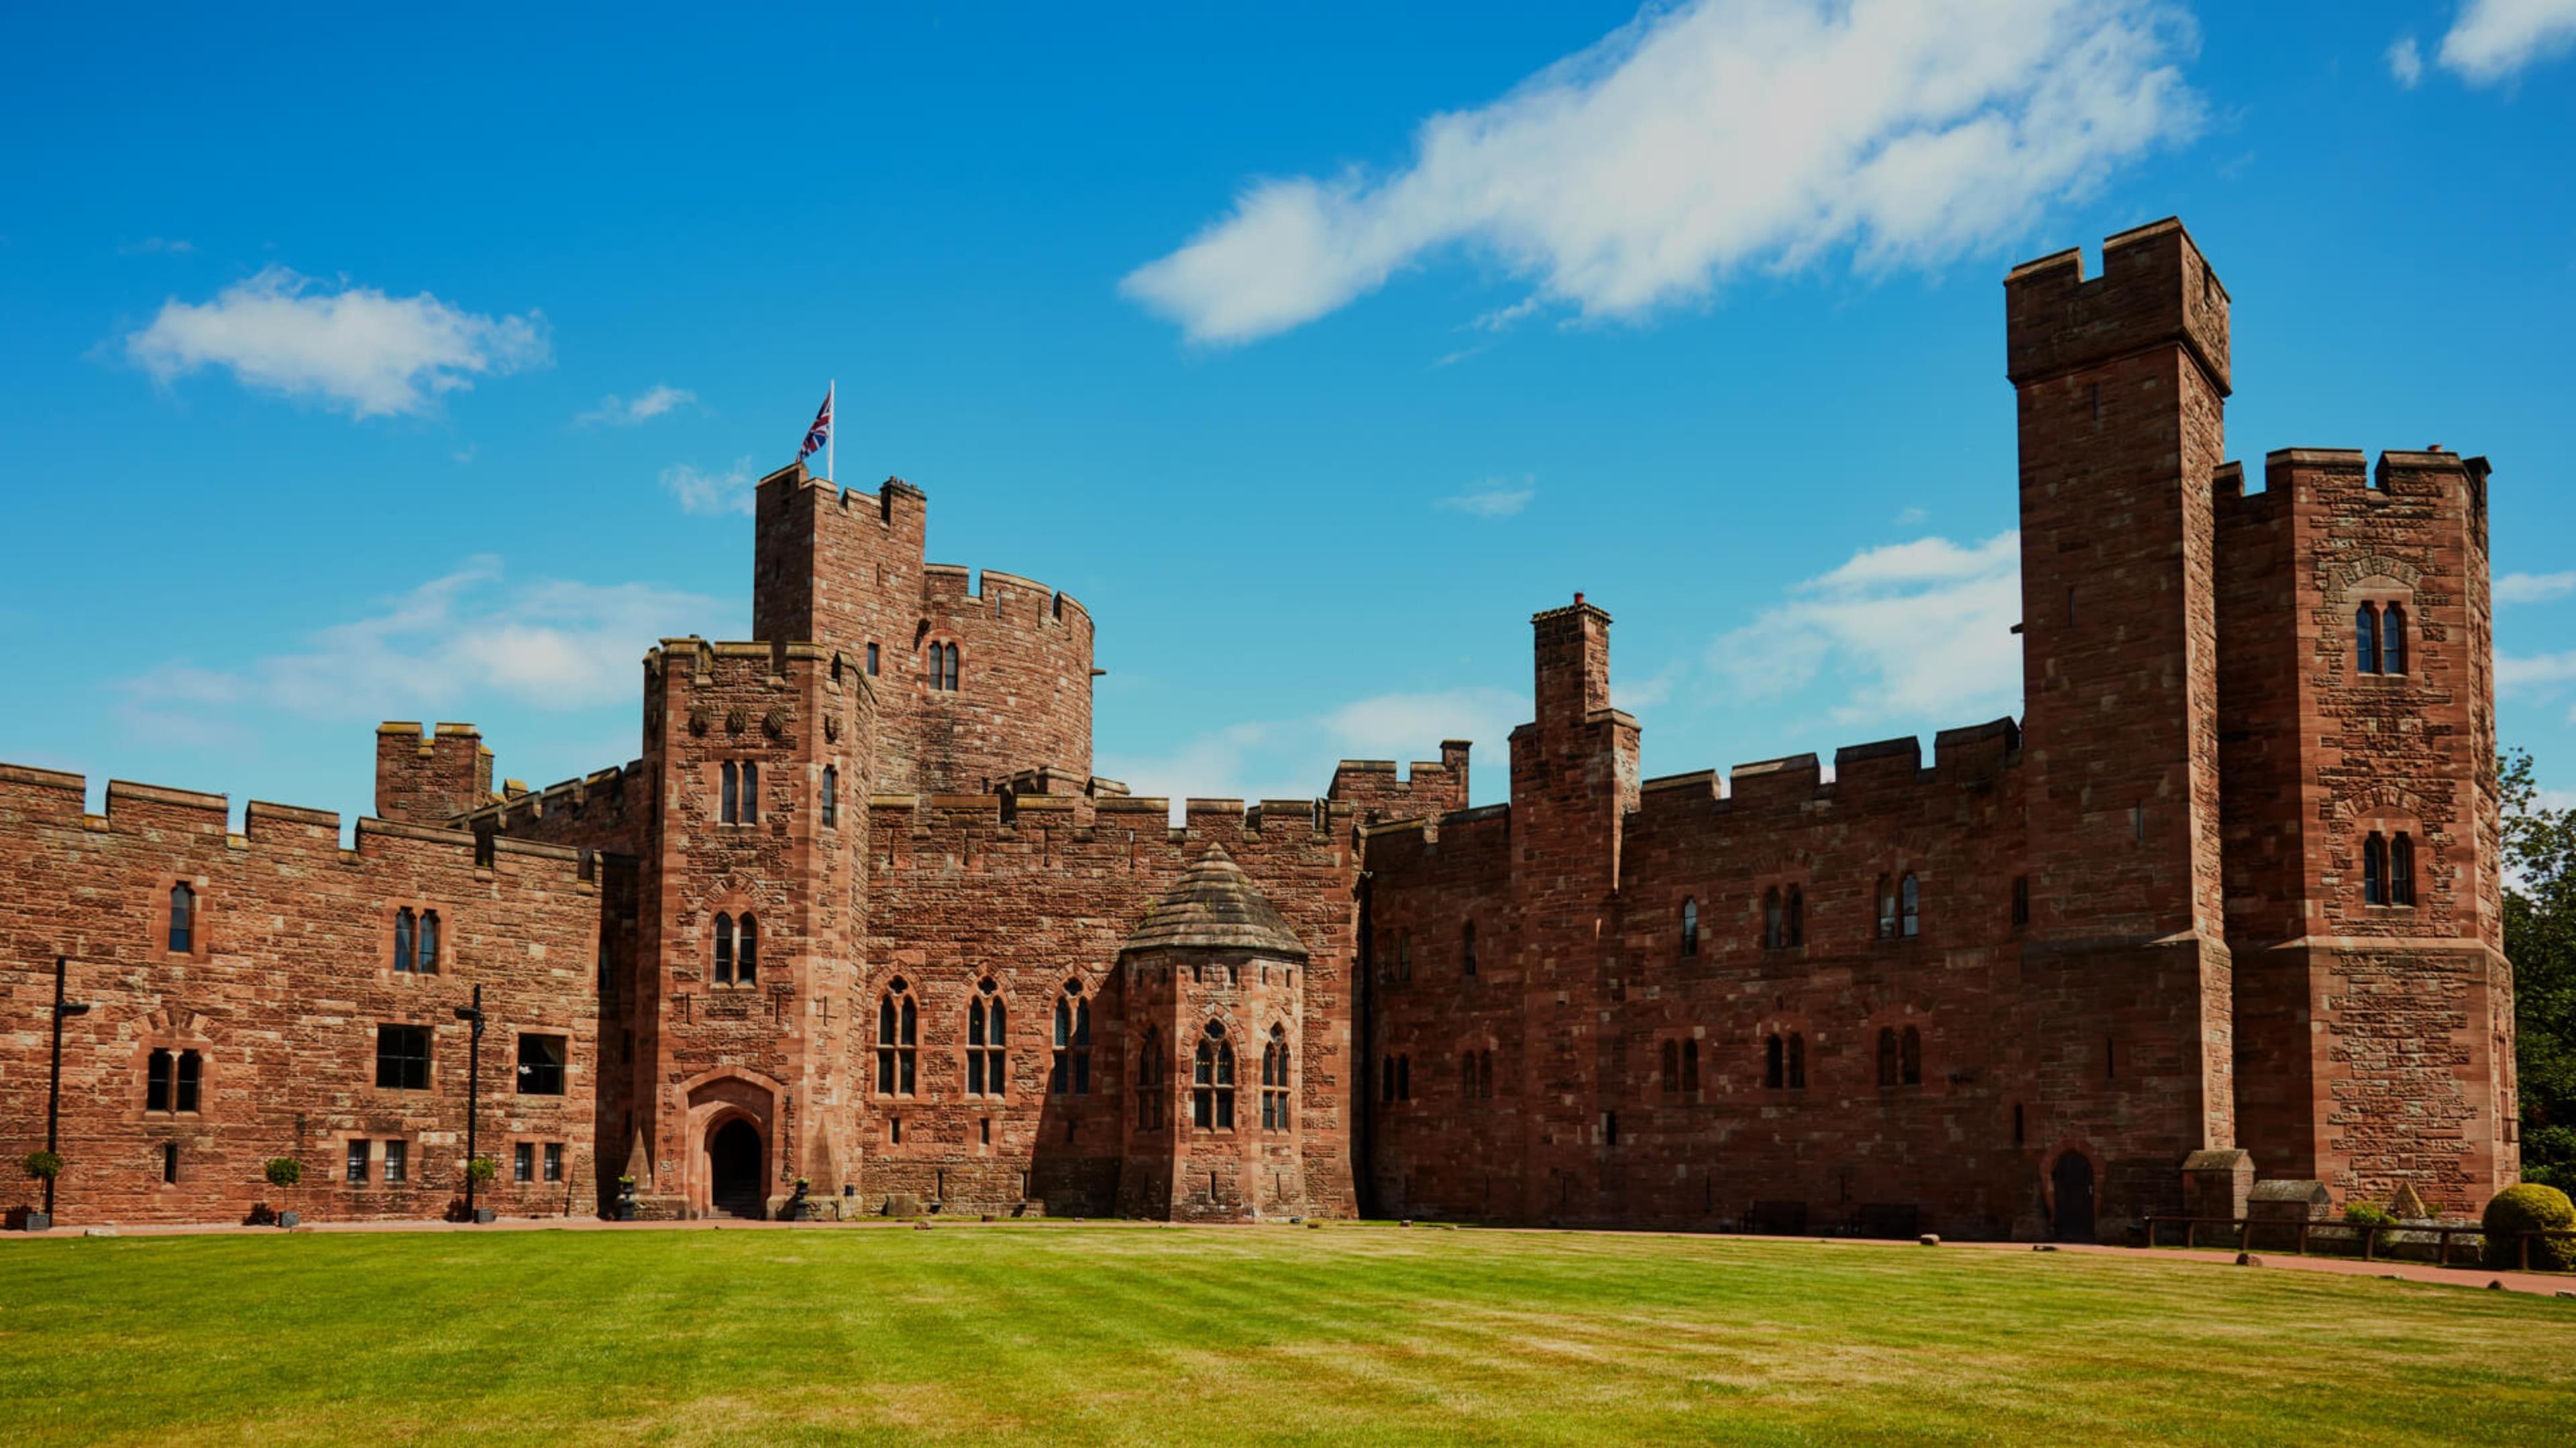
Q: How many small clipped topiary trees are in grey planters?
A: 3